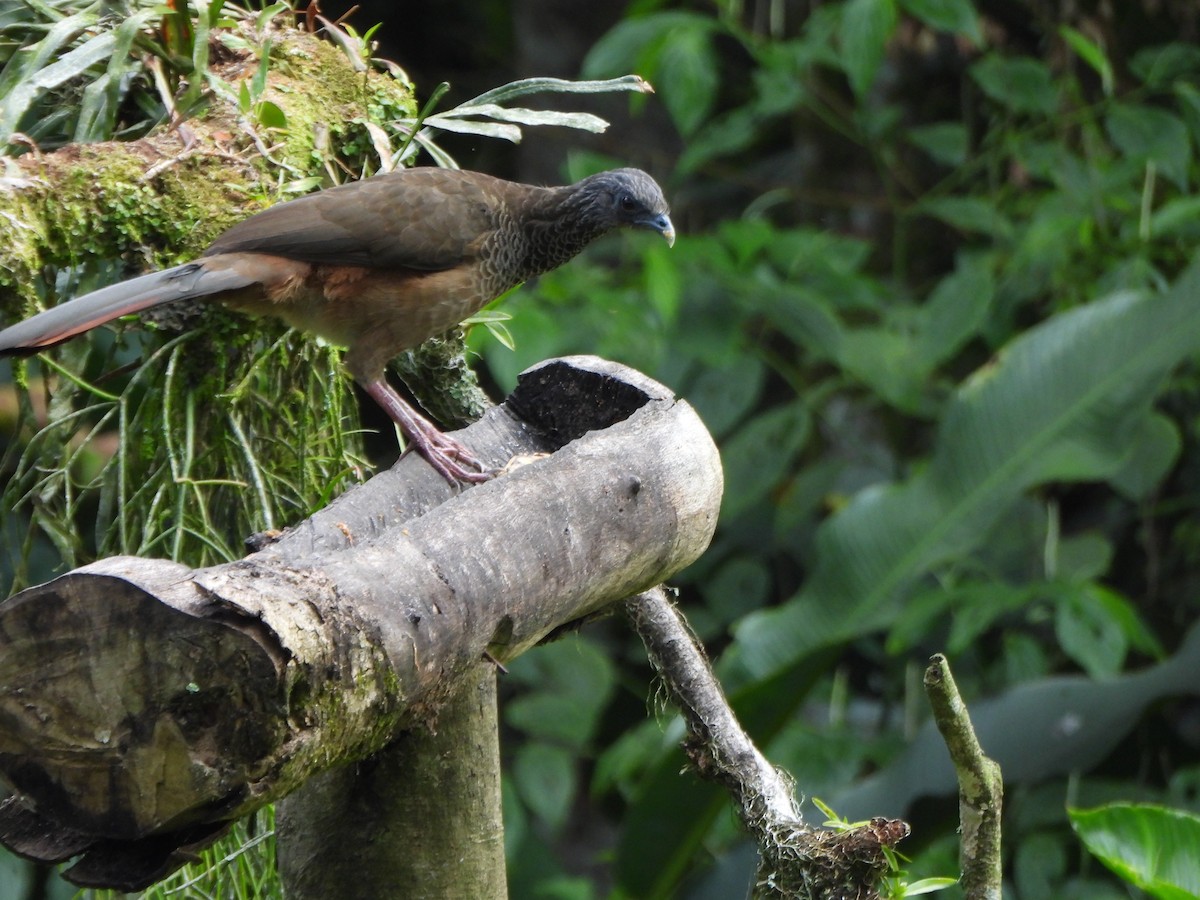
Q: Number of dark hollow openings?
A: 1